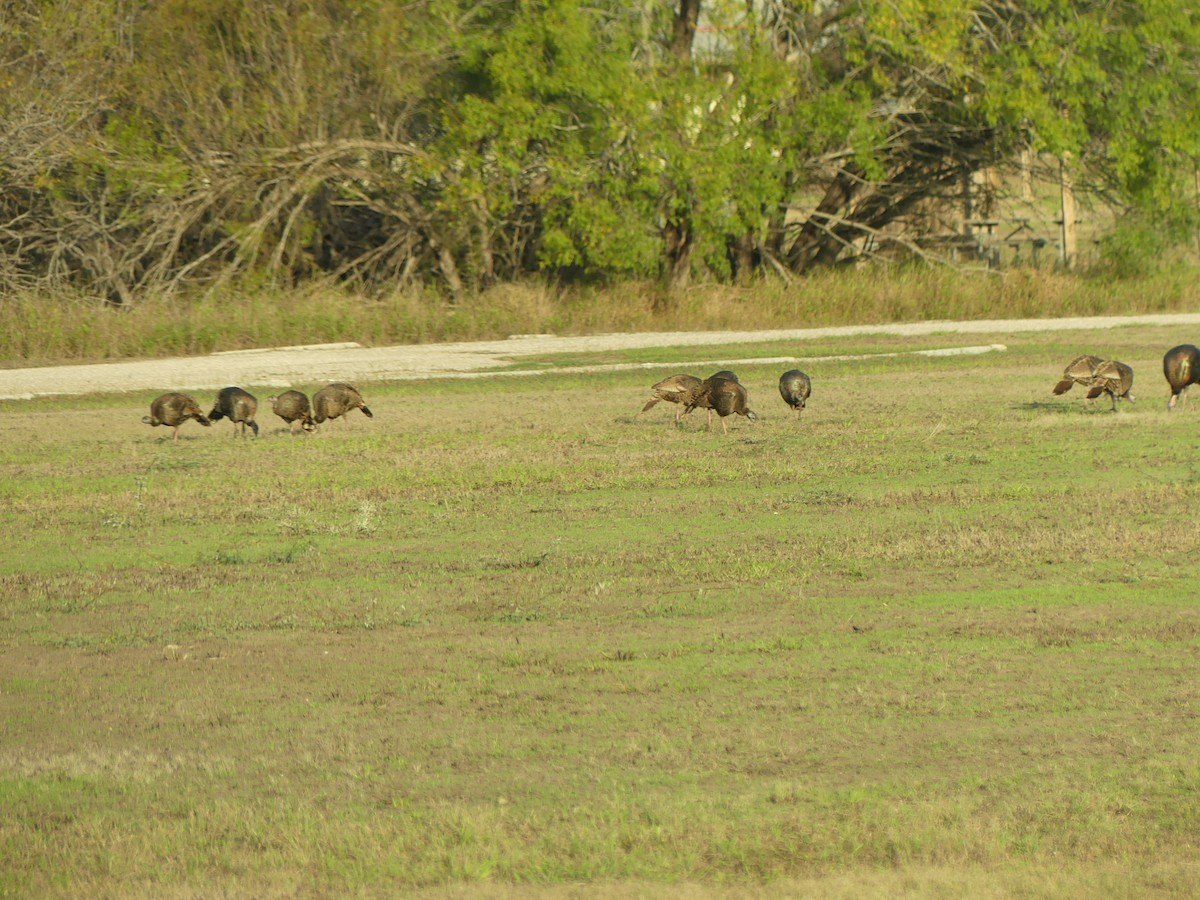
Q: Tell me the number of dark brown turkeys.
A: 11